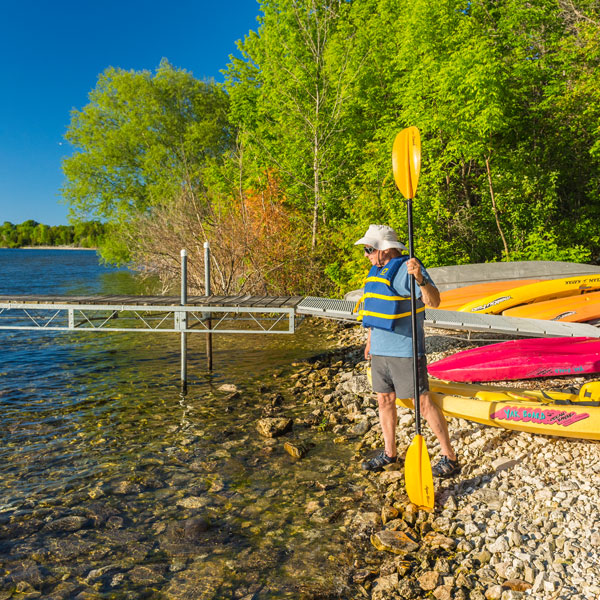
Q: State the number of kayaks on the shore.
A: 5